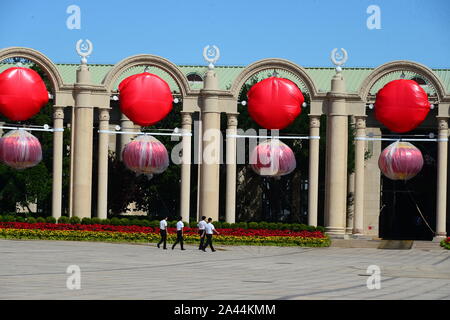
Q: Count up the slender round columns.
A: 7